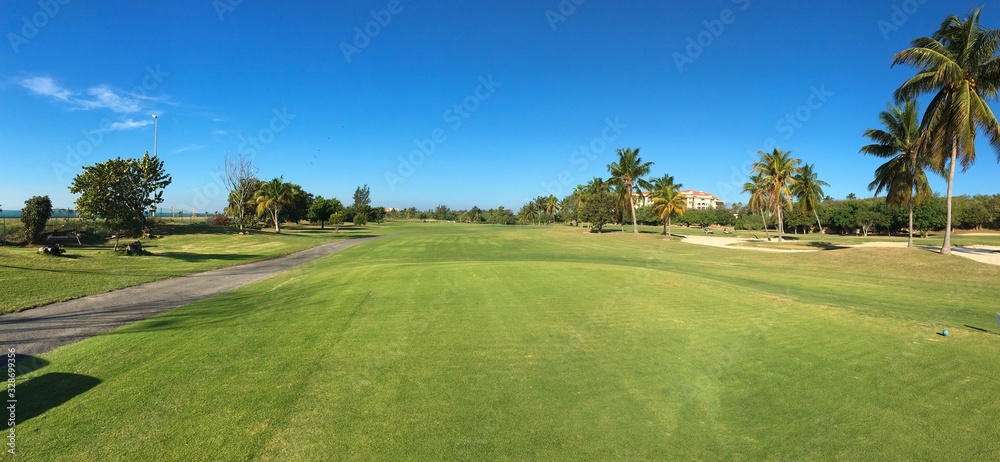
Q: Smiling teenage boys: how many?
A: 0